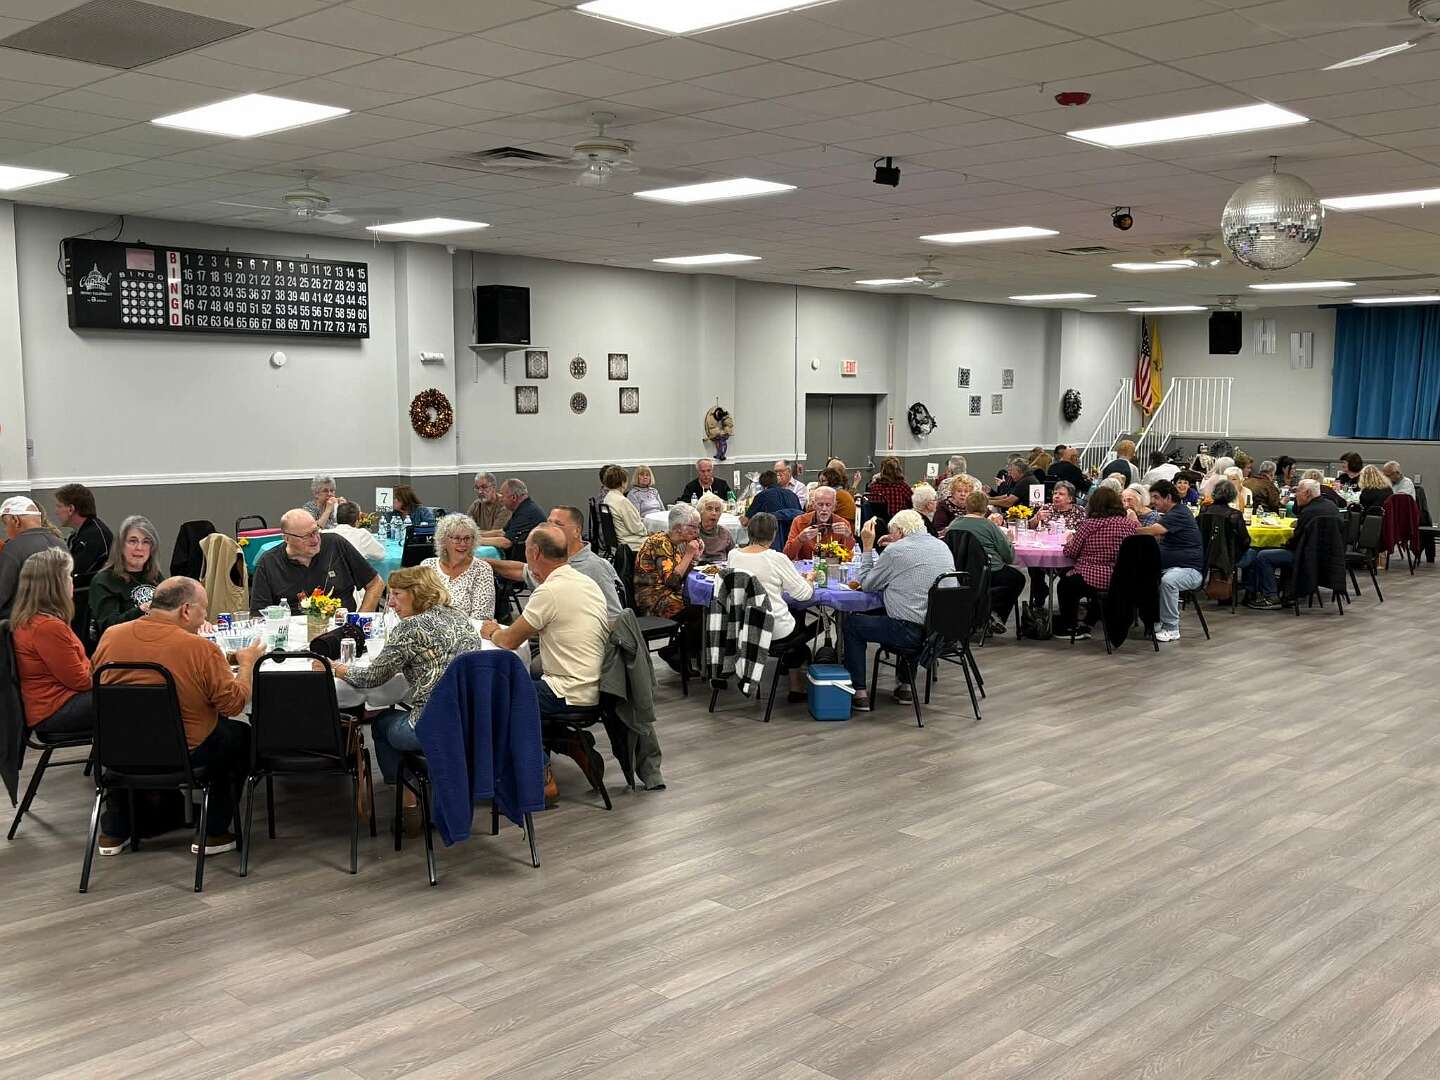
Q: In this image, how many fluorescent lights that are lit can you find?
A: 15